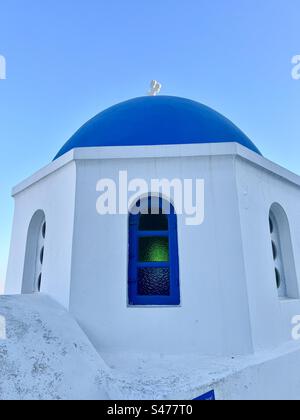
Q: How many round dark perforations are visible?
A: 6